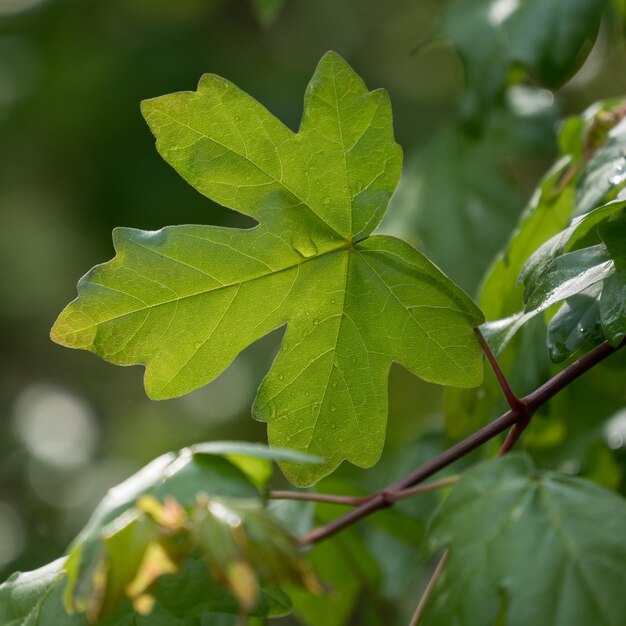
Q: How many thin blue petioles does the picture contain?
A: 0